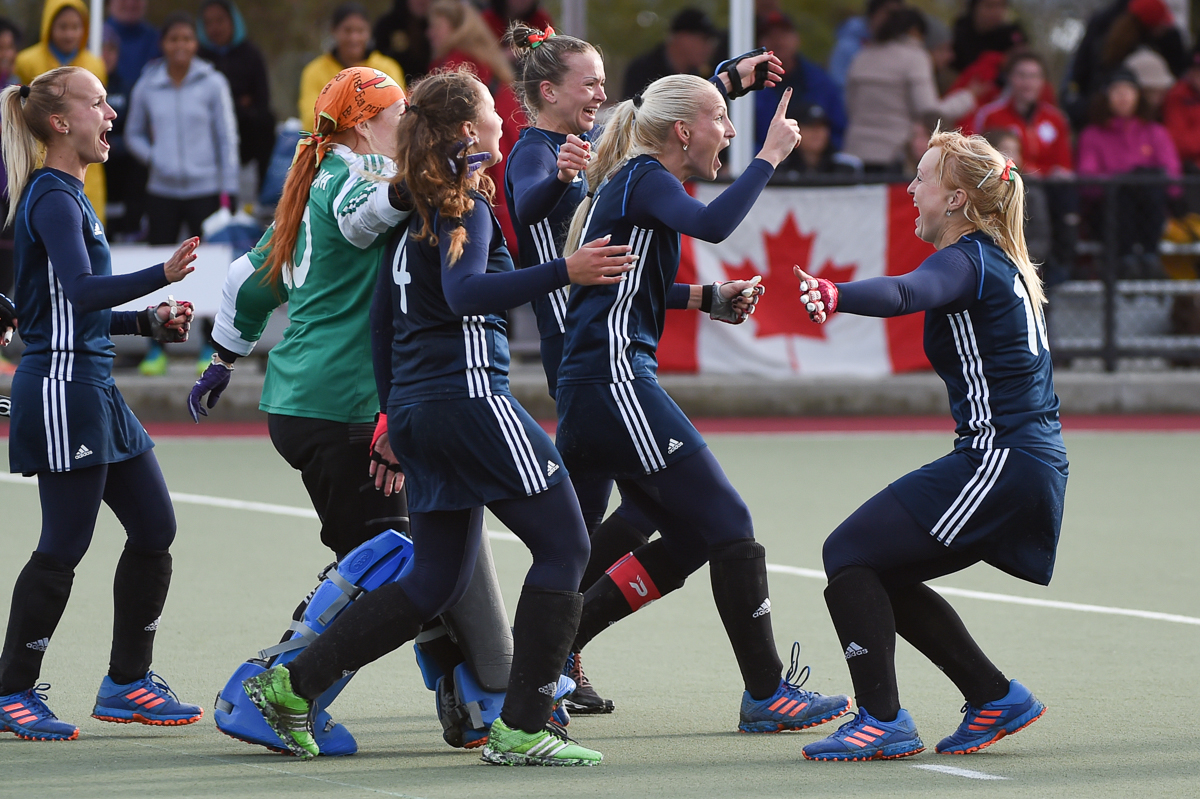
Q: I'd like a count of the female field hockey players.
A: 6